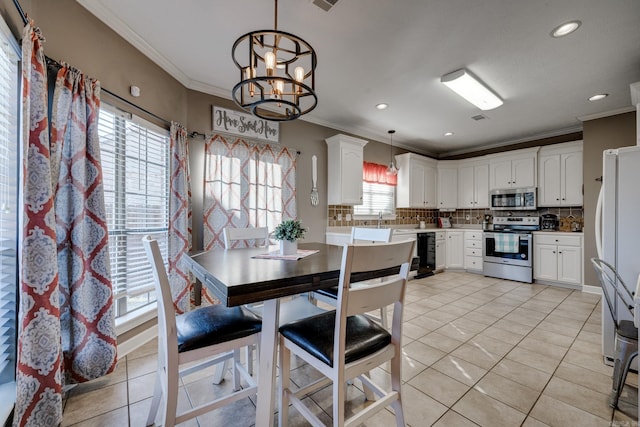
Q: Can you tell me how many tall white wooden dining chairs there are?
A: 4